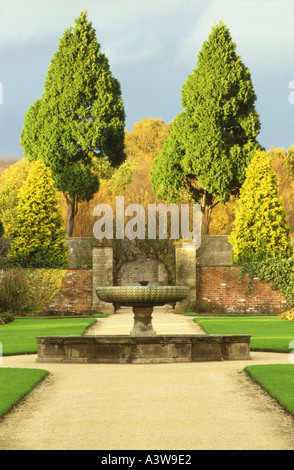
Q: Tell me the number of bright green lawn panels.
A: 4